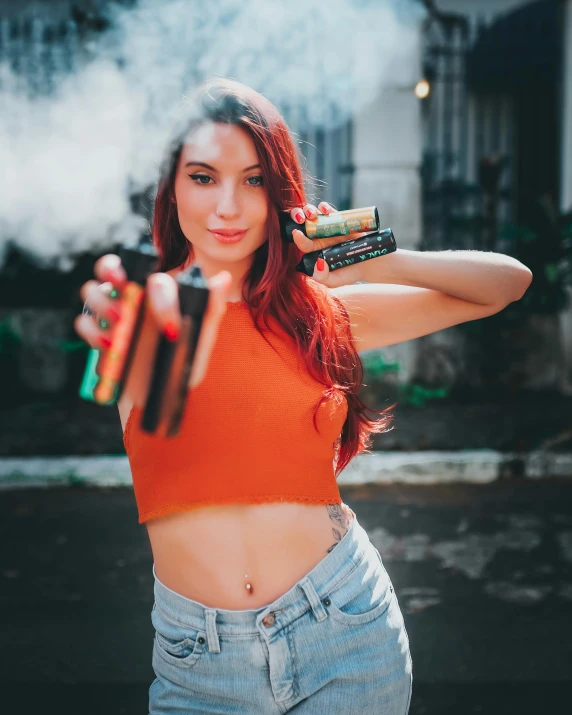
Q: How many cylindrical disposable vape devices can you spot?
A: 4